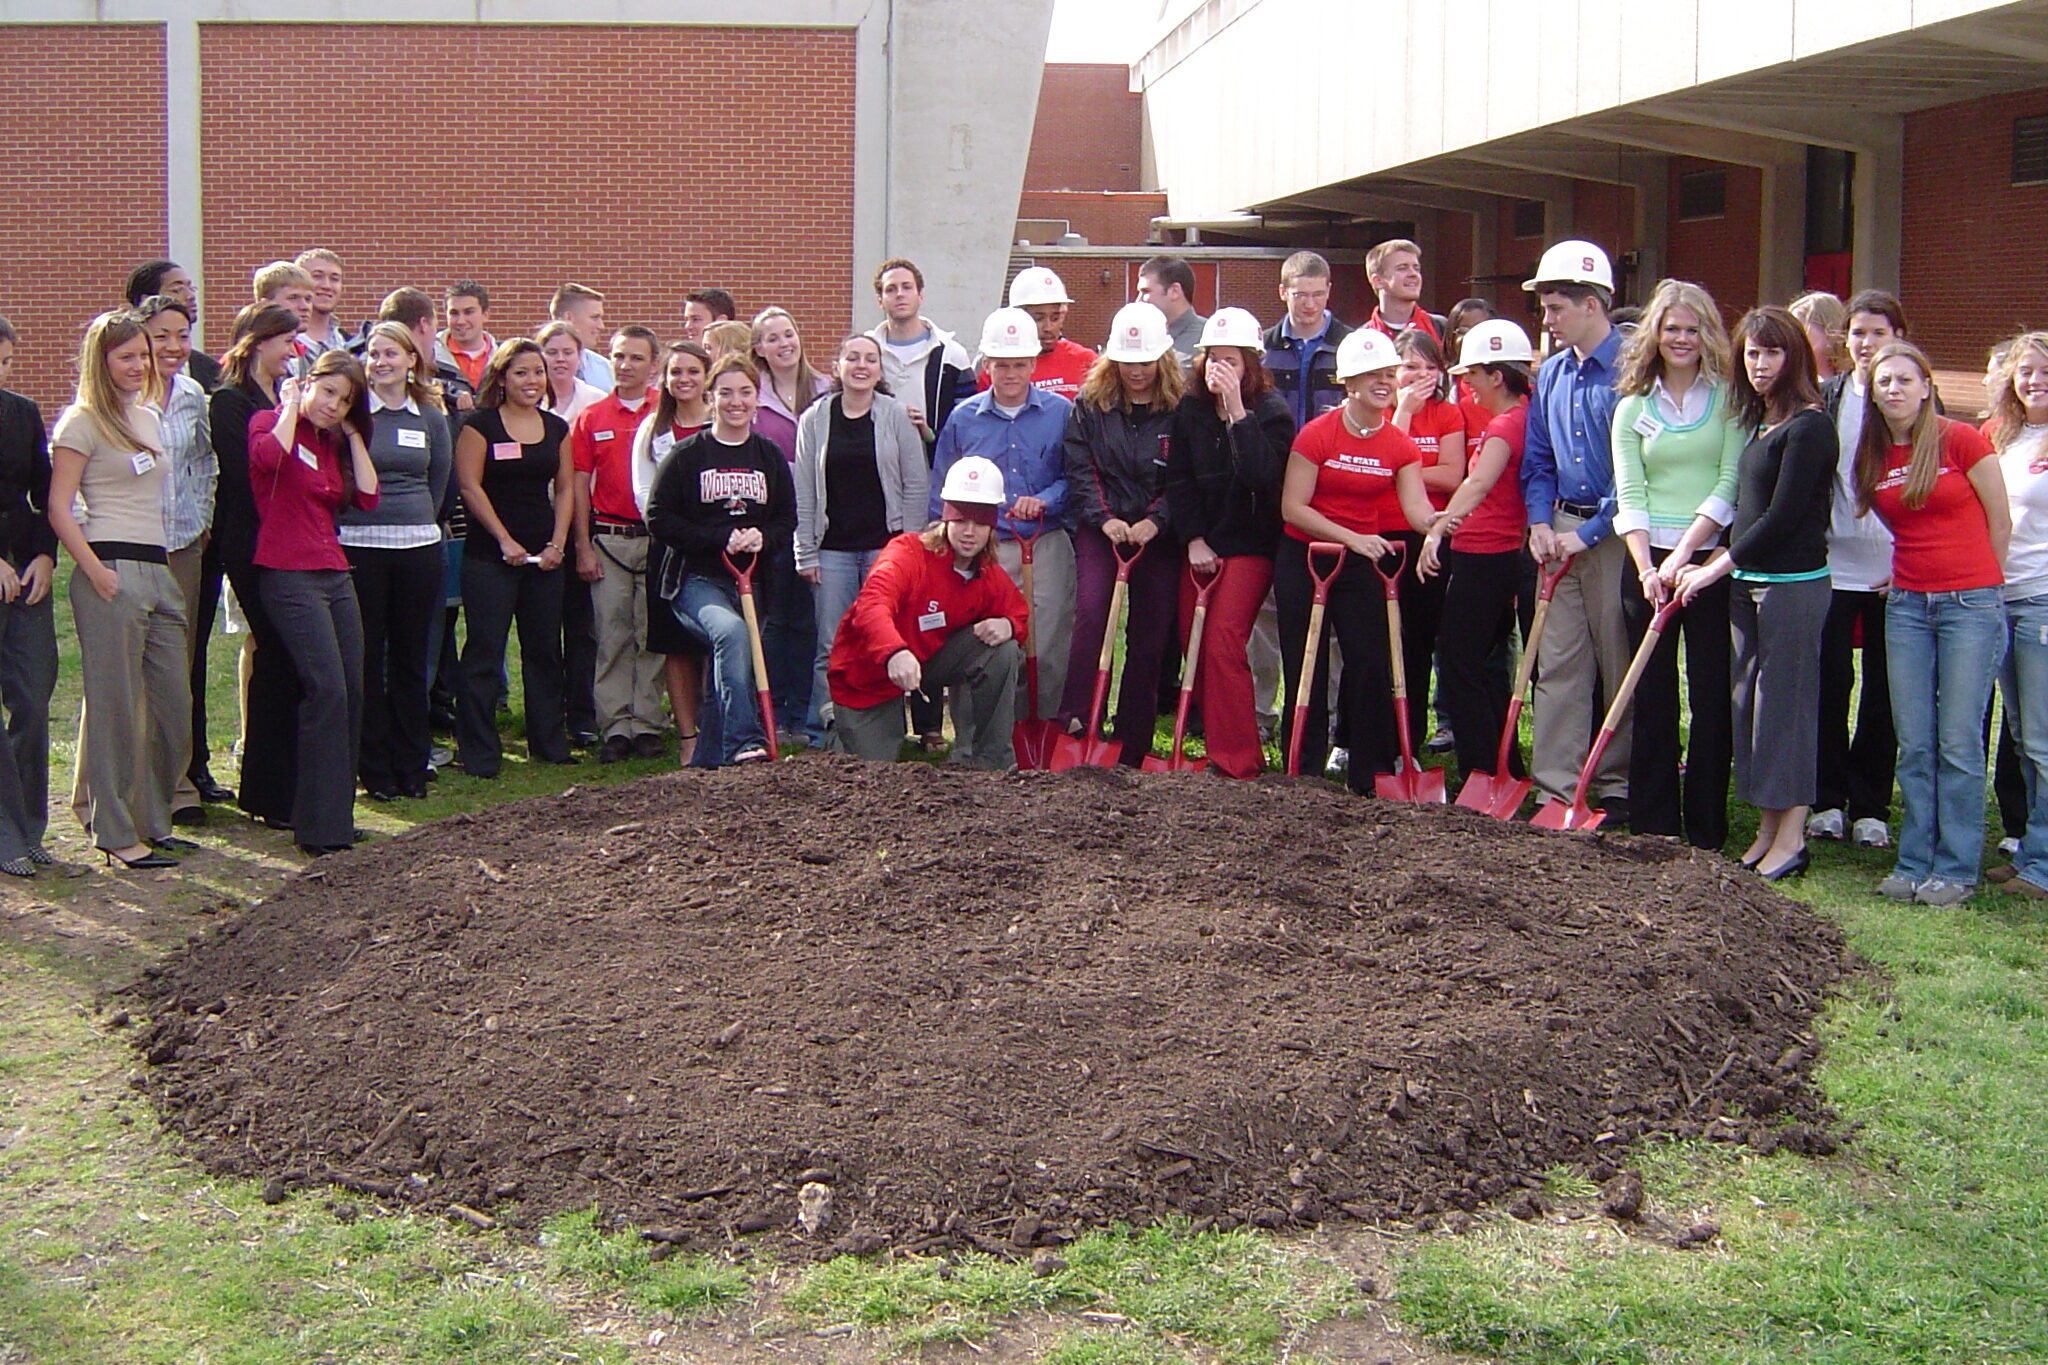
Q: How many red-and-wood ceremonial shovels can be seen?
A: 8